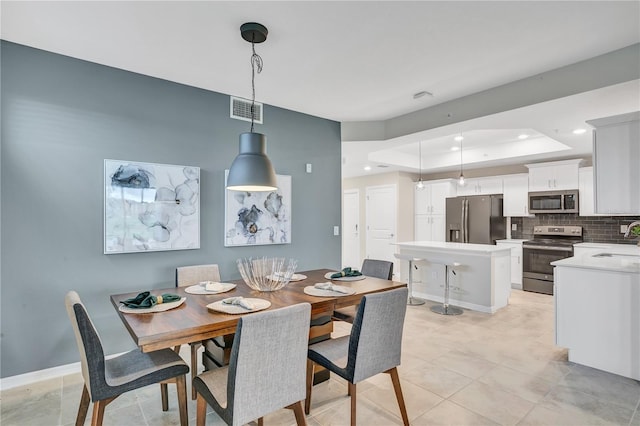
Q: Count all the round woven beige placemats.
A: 6